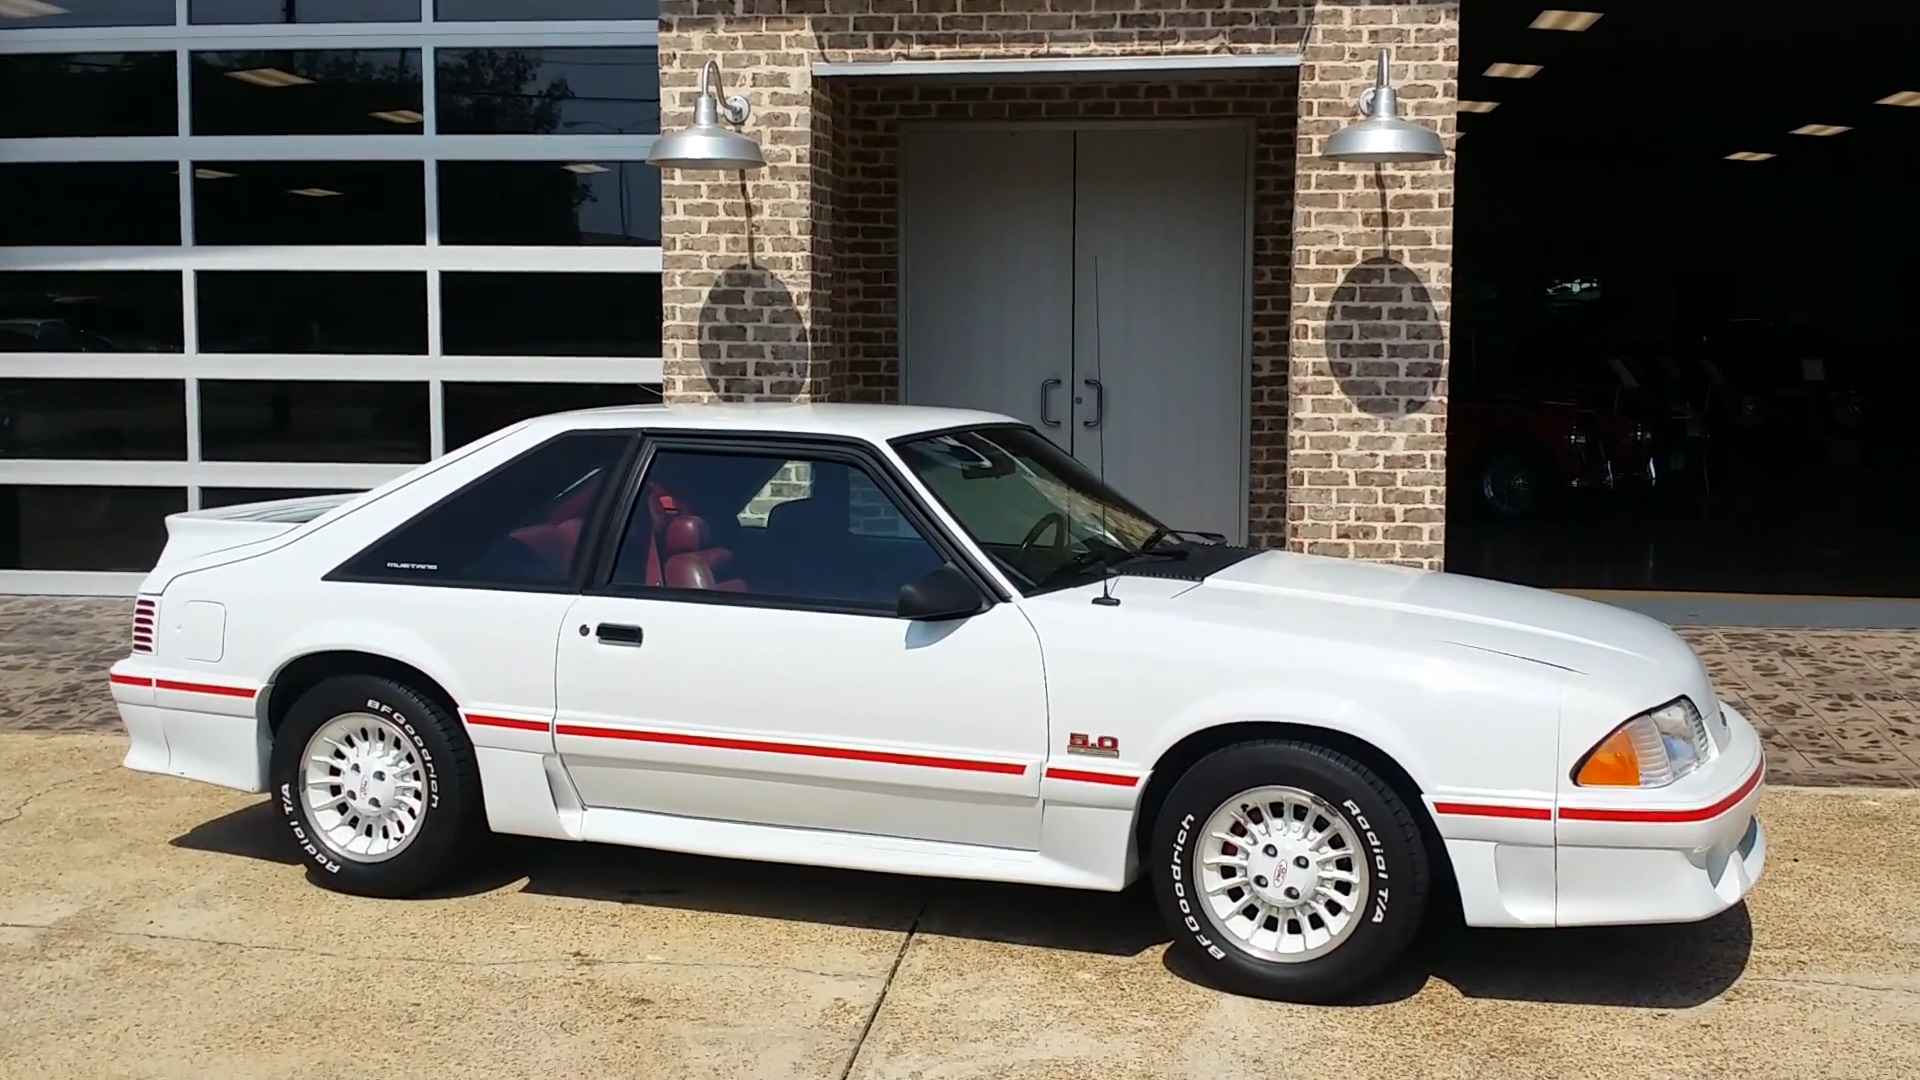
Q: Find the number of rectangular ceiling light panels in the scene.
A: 13